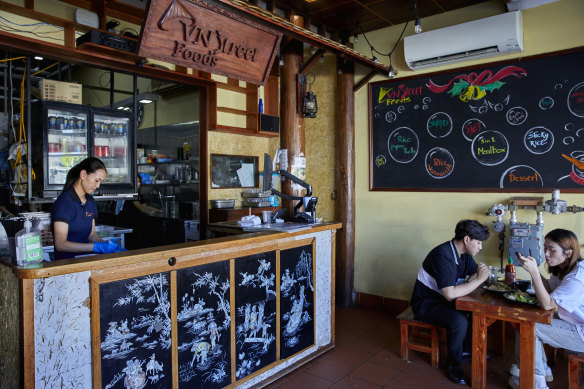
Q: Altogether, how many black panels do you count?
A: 4